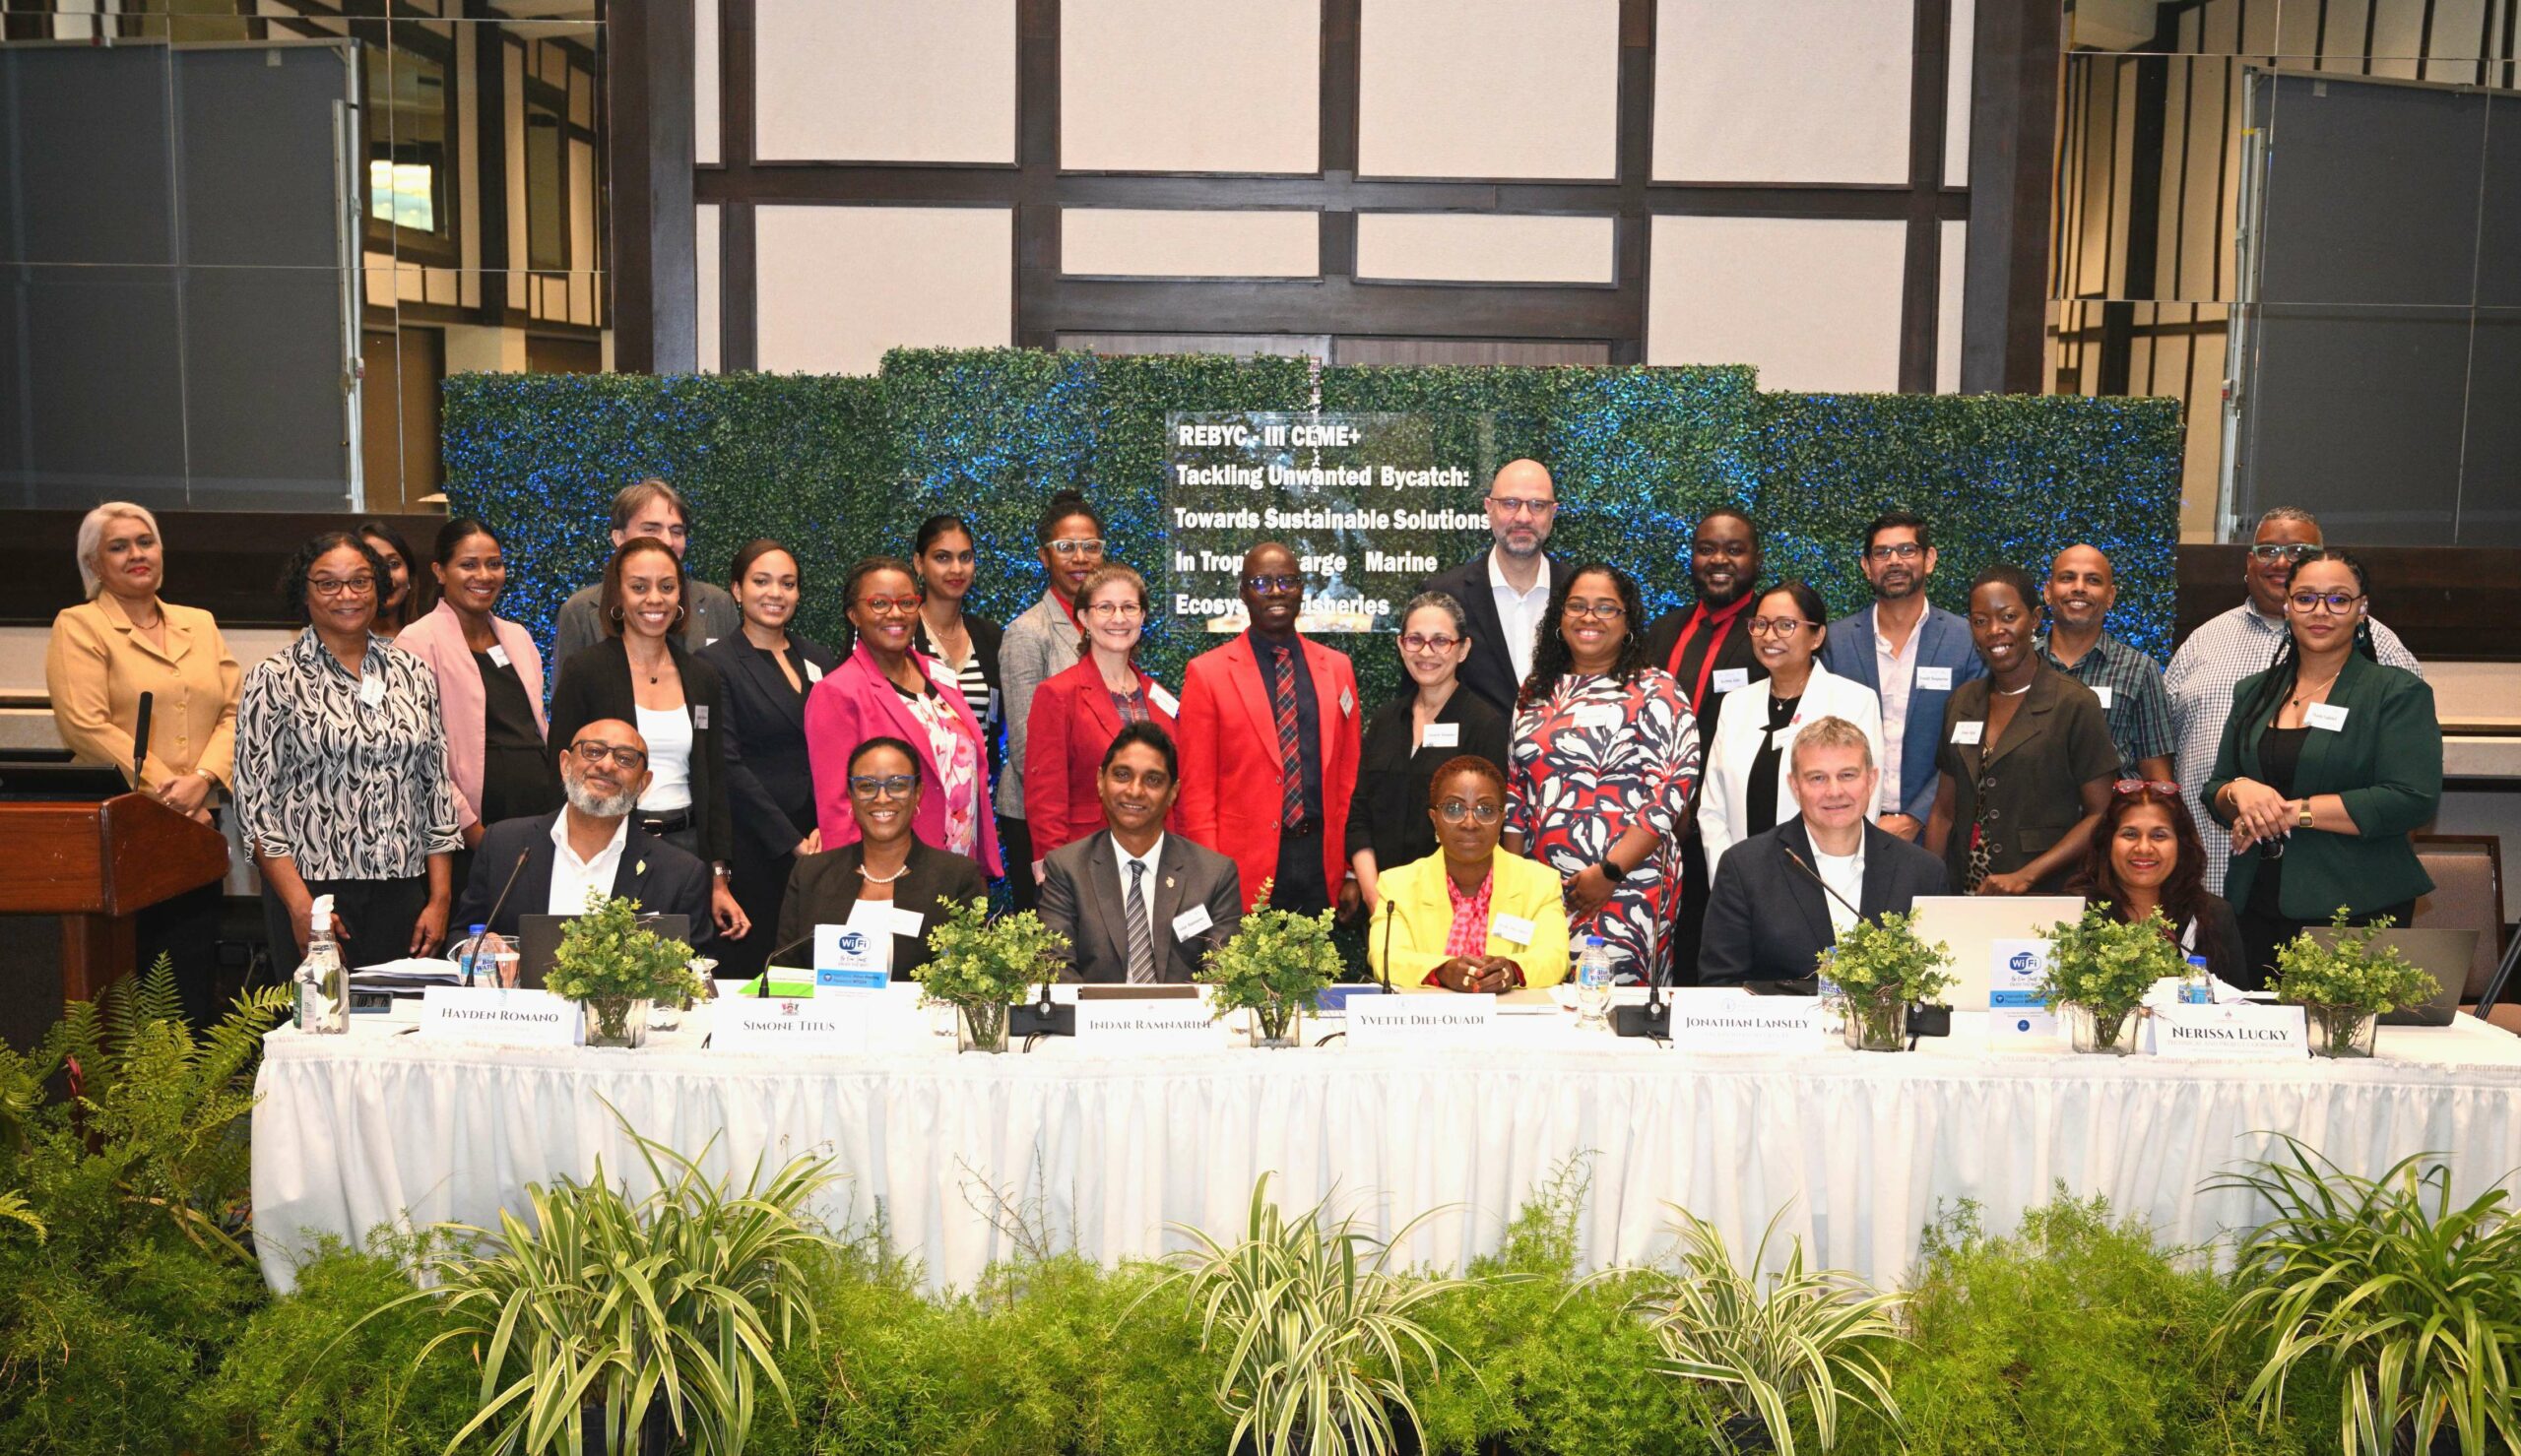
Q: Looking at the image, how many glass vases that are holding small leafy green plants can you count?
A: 6